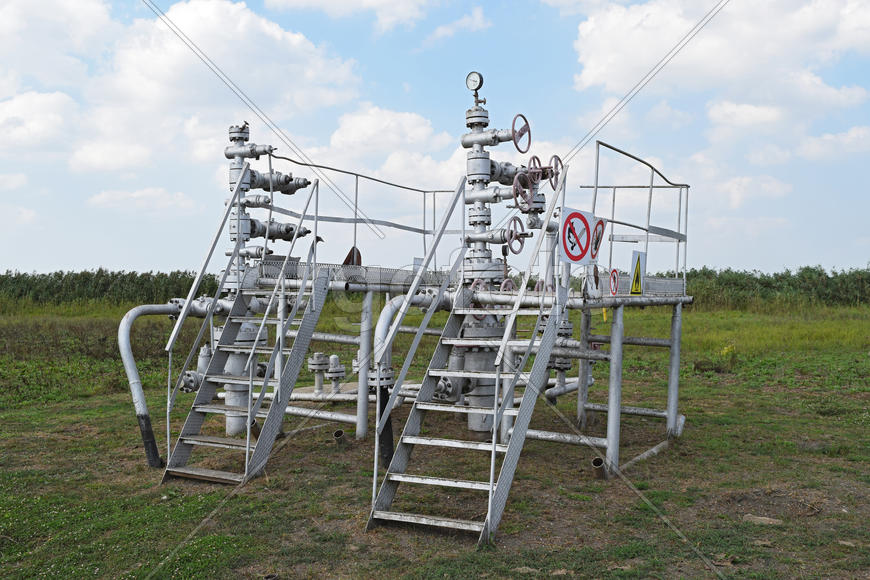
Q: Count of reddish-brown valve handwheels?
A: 8